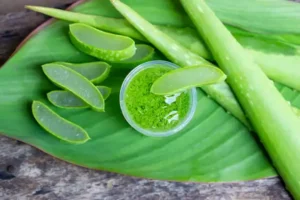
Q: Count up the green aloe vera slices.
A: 7